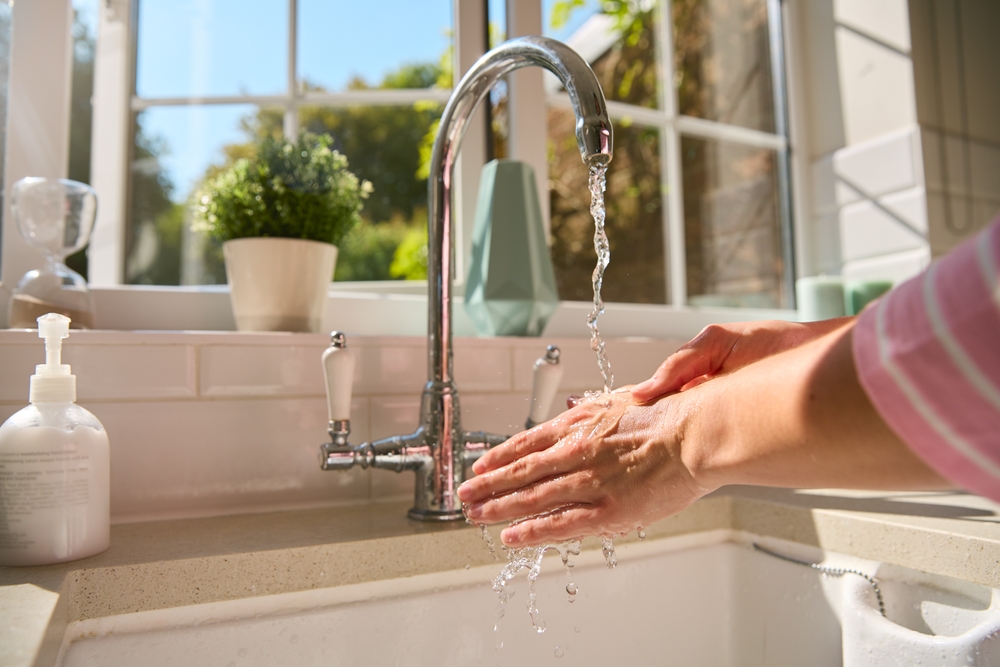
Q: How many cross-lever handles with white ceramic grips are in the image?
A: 2